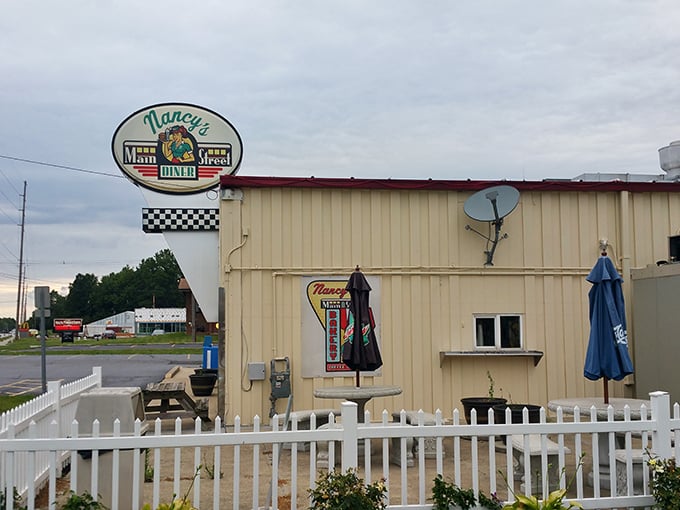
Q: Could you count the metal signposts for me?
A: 1